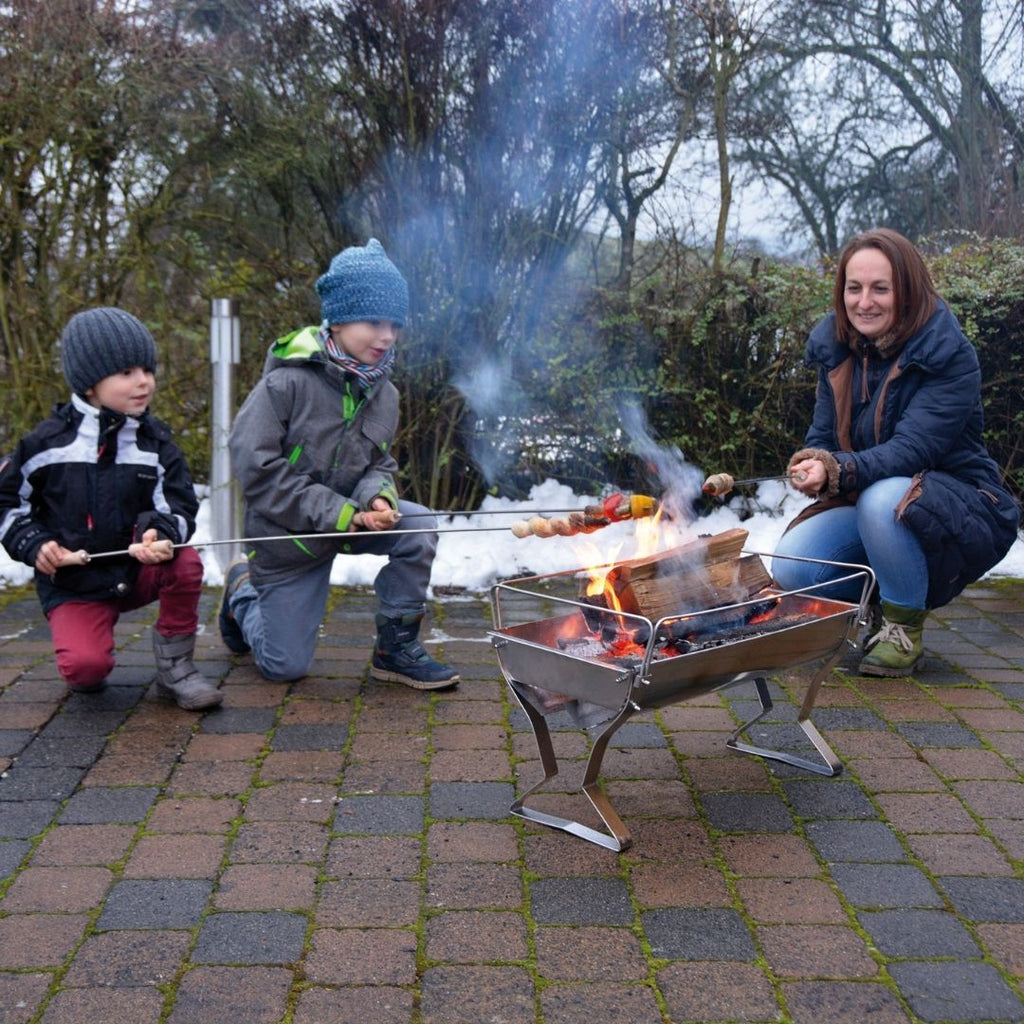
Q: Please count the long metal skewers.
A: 3